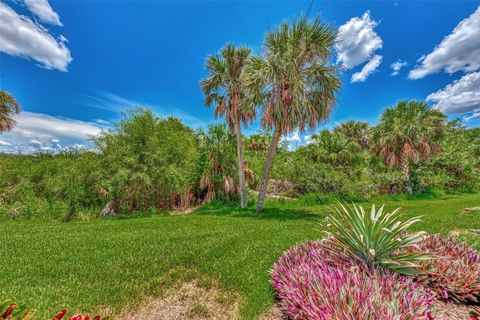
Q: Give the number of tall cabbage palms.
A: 2